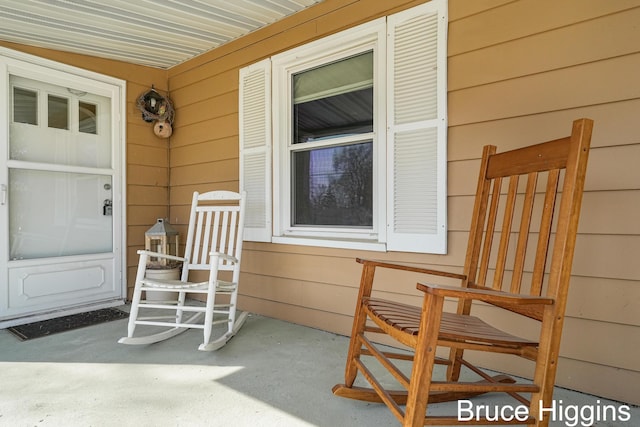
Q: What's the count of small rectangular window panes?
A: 3